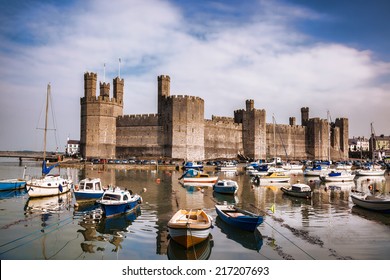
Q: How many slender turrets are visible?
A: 7